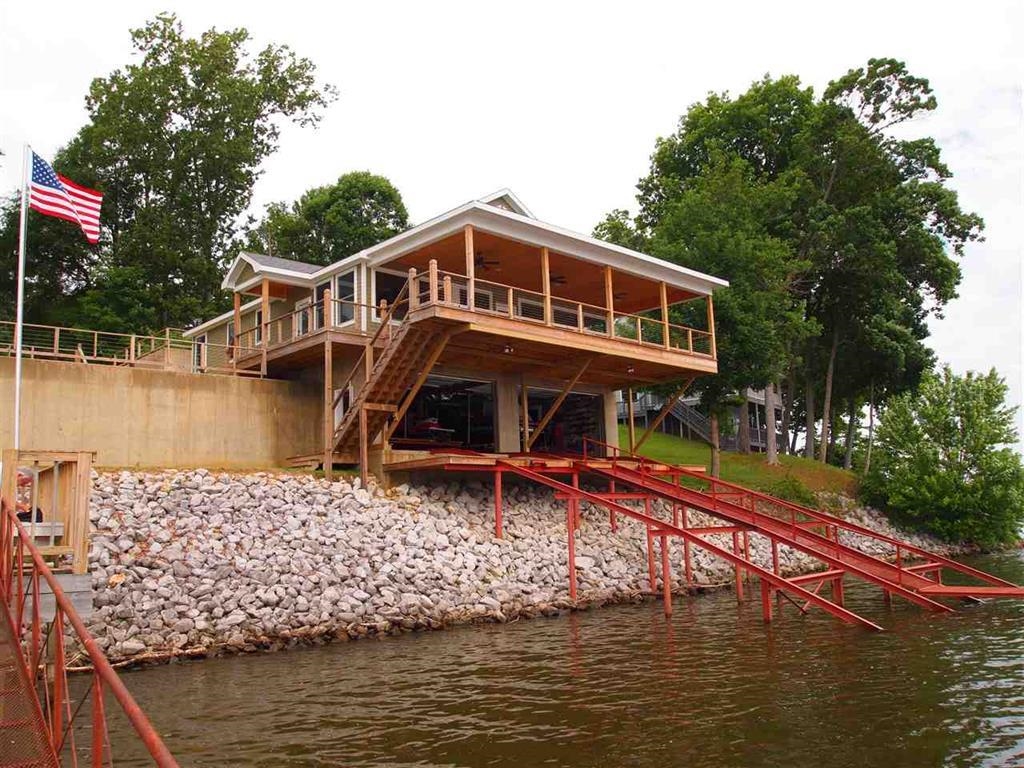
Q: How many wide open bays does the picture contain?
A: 2